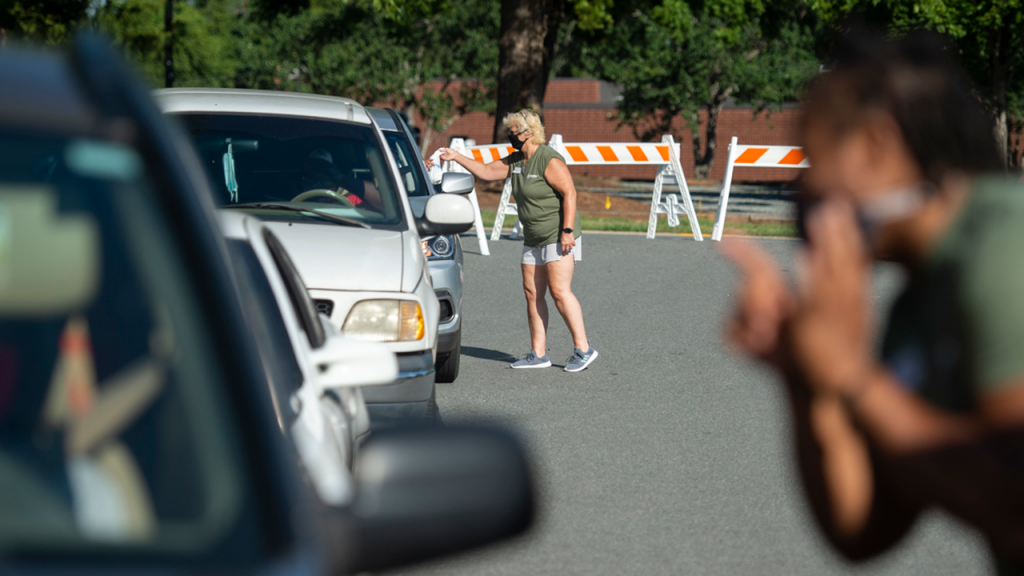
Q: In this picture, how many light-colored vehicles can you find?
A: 3